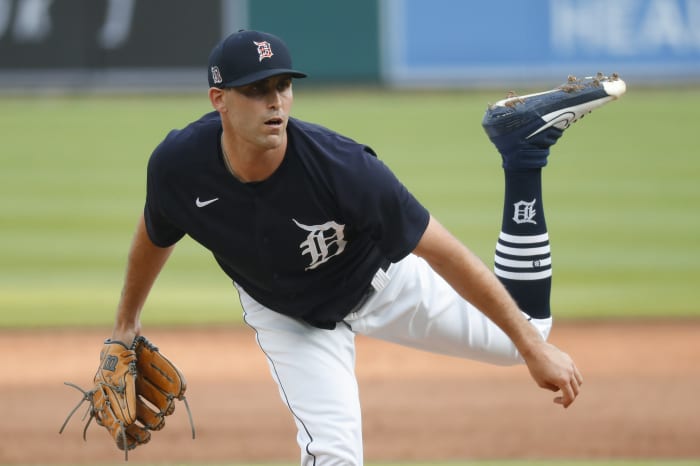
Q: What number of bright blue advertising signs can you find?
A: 1